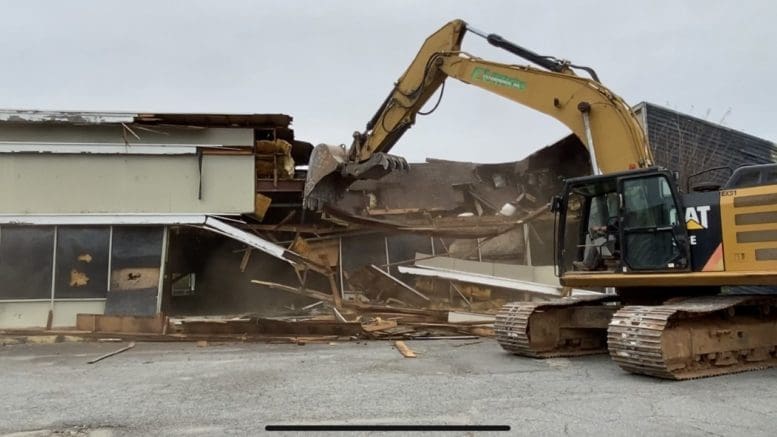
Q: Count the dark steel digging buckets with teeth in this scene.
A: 1